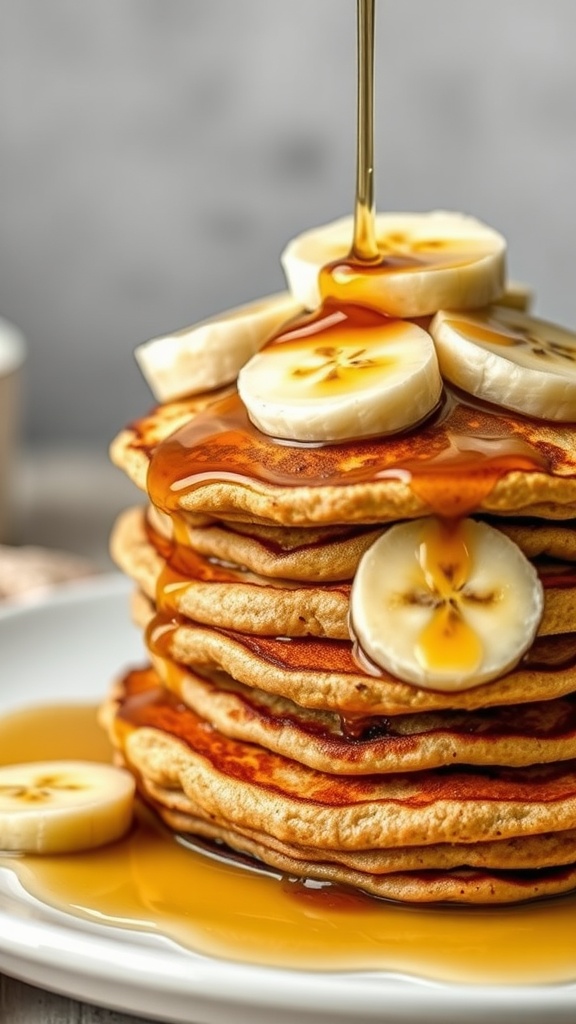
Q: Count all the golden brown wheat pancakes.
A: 8